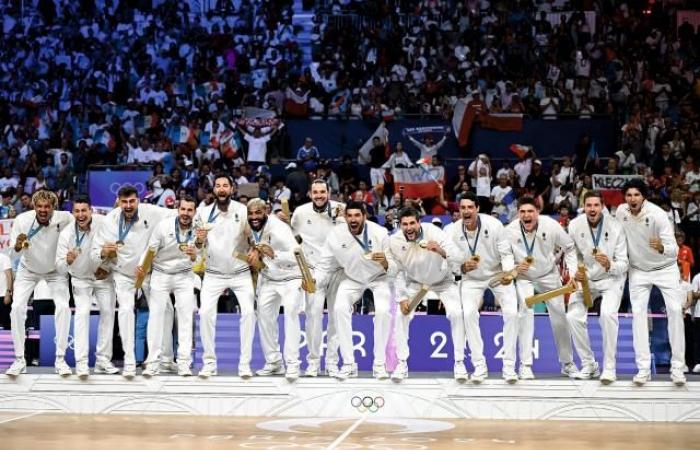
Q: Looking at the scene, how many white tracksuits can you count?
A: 13